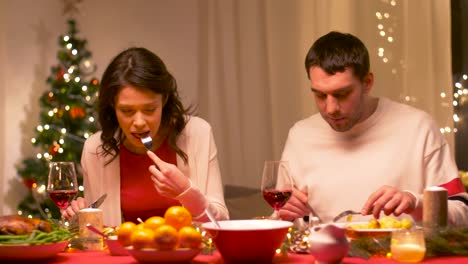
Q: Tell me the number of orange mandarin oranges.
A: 7